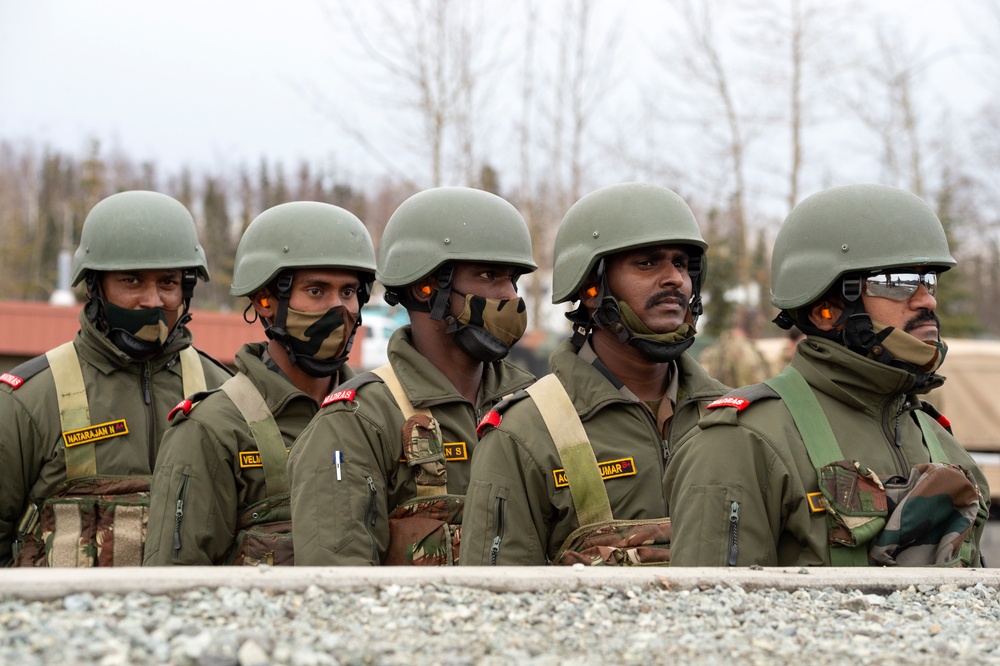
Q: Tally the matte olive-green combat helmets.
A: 5